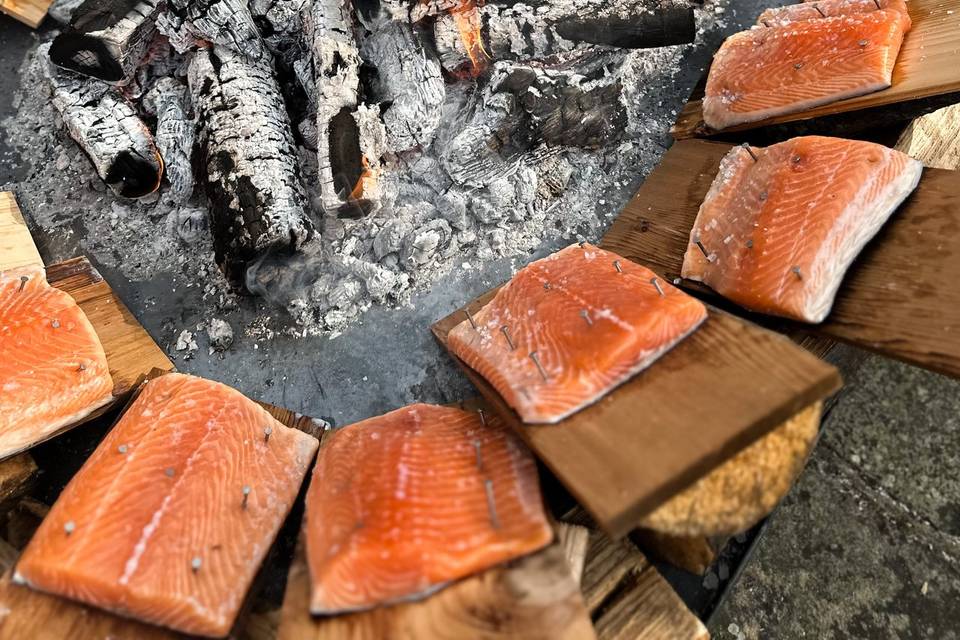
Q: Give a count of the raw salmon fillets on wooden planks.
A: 6